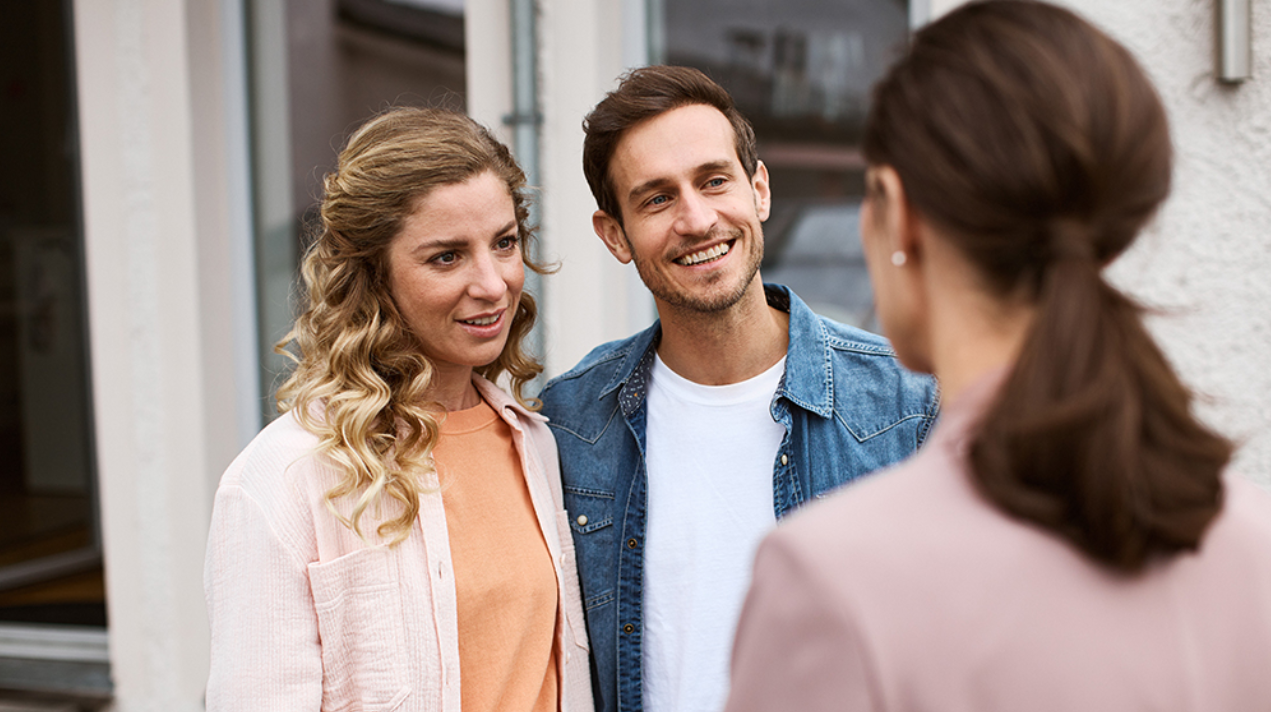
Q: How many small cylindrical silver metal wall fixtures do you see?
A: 1